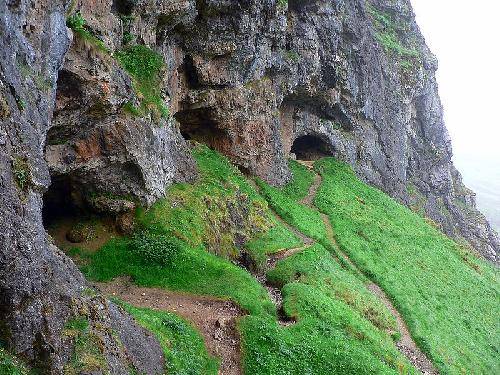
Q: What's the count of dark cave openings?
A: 3